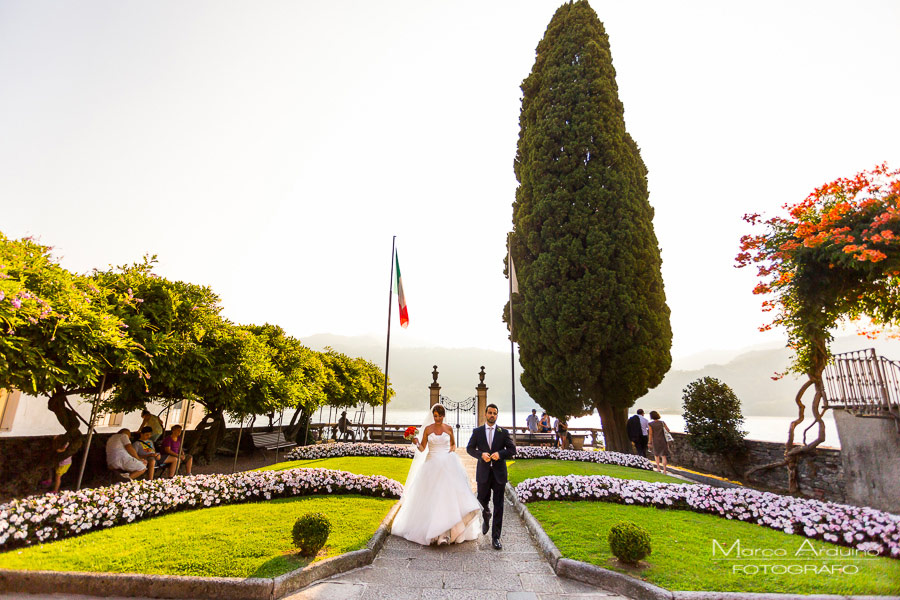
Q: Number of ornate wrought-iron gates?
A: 1